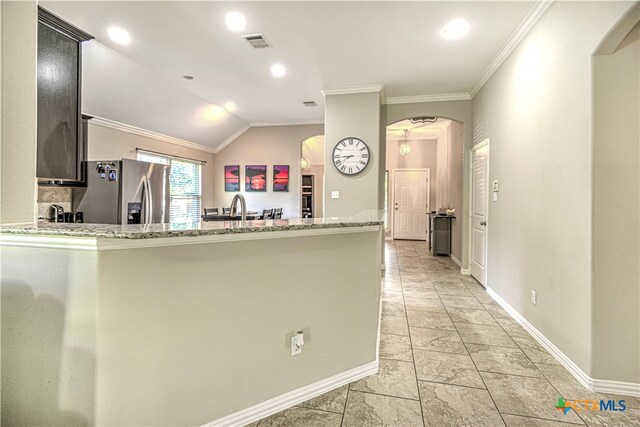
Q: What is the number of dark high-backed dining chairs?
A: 4